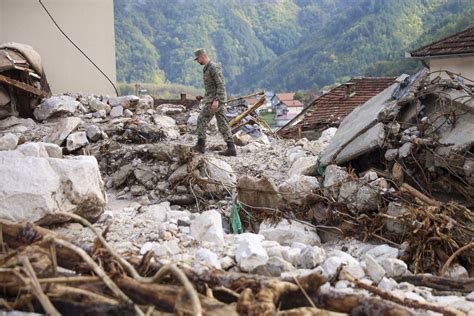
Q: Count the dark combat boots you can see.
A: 2